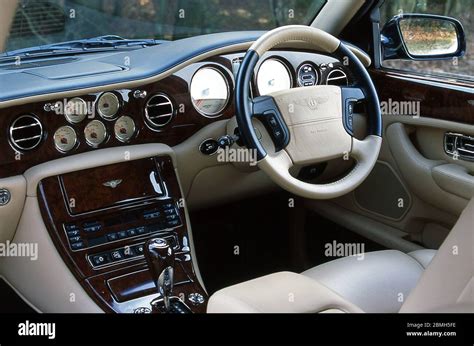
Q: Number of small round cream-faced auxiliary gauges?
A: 5